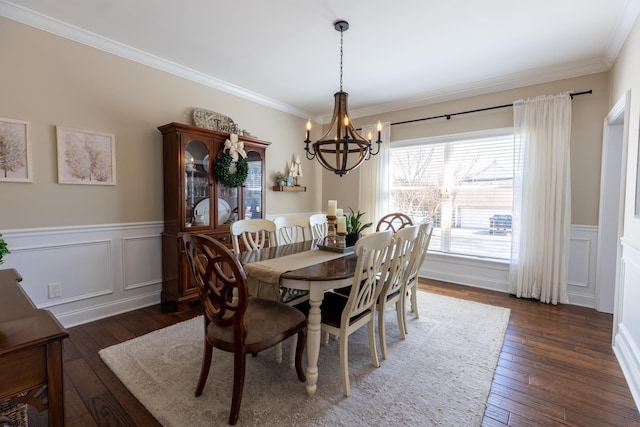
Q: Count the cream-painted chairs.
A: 6